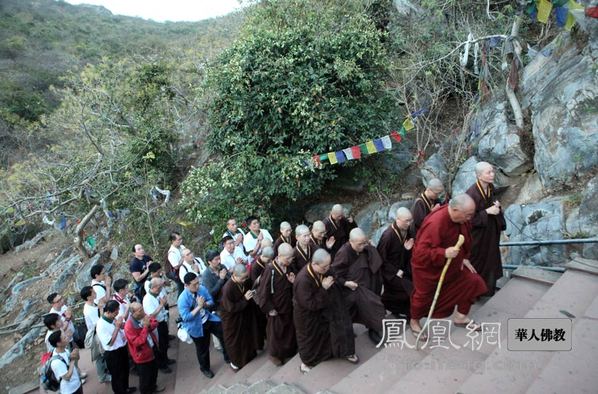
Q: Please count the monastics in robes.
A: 14